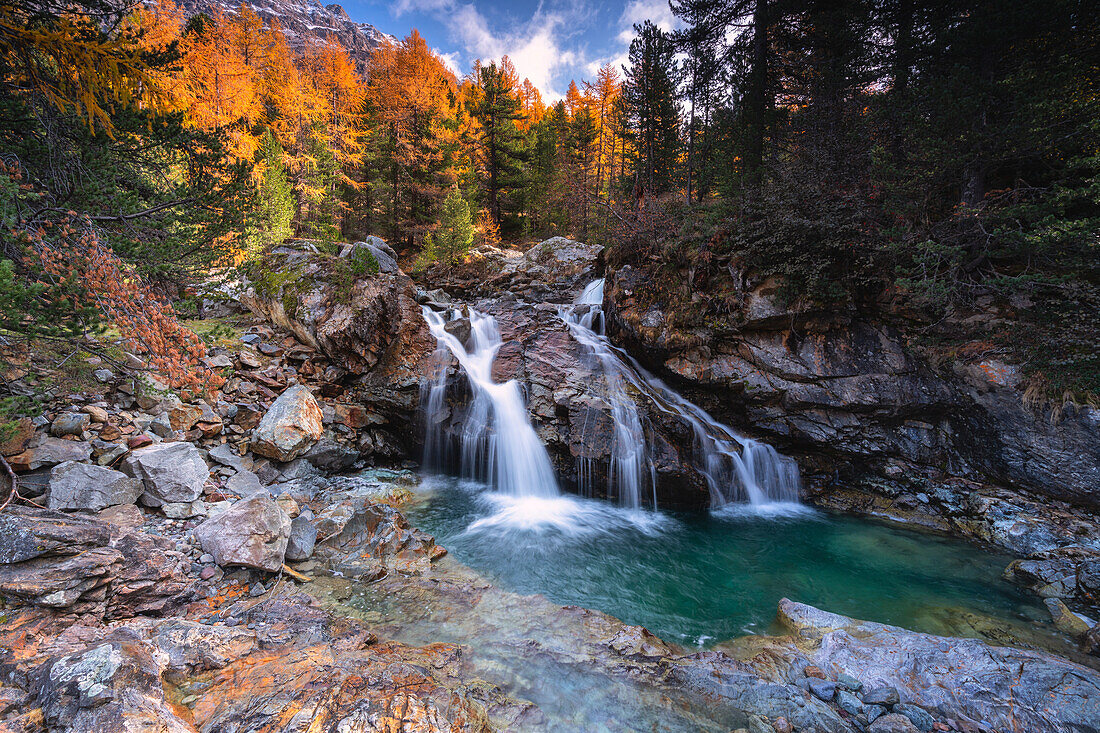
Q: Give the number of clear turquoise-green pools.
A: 1